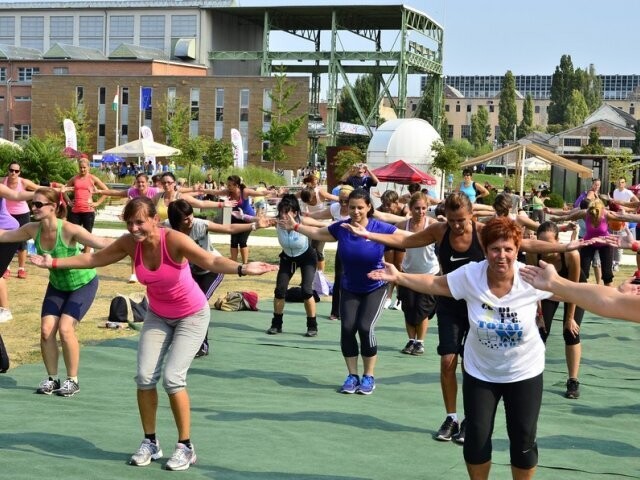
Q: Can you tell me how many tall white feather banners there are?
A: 3